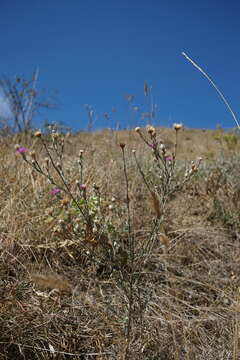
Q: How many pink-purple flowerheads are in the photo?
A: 5